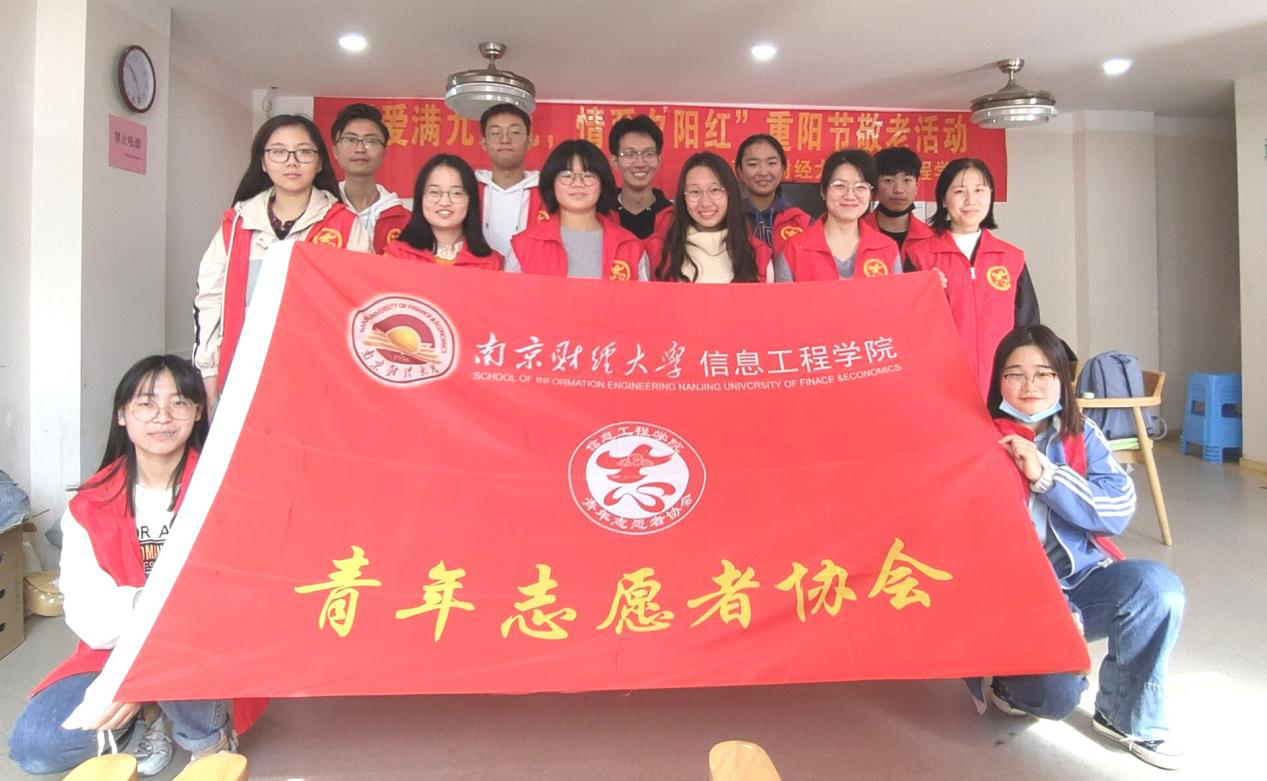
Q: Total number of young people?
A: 13